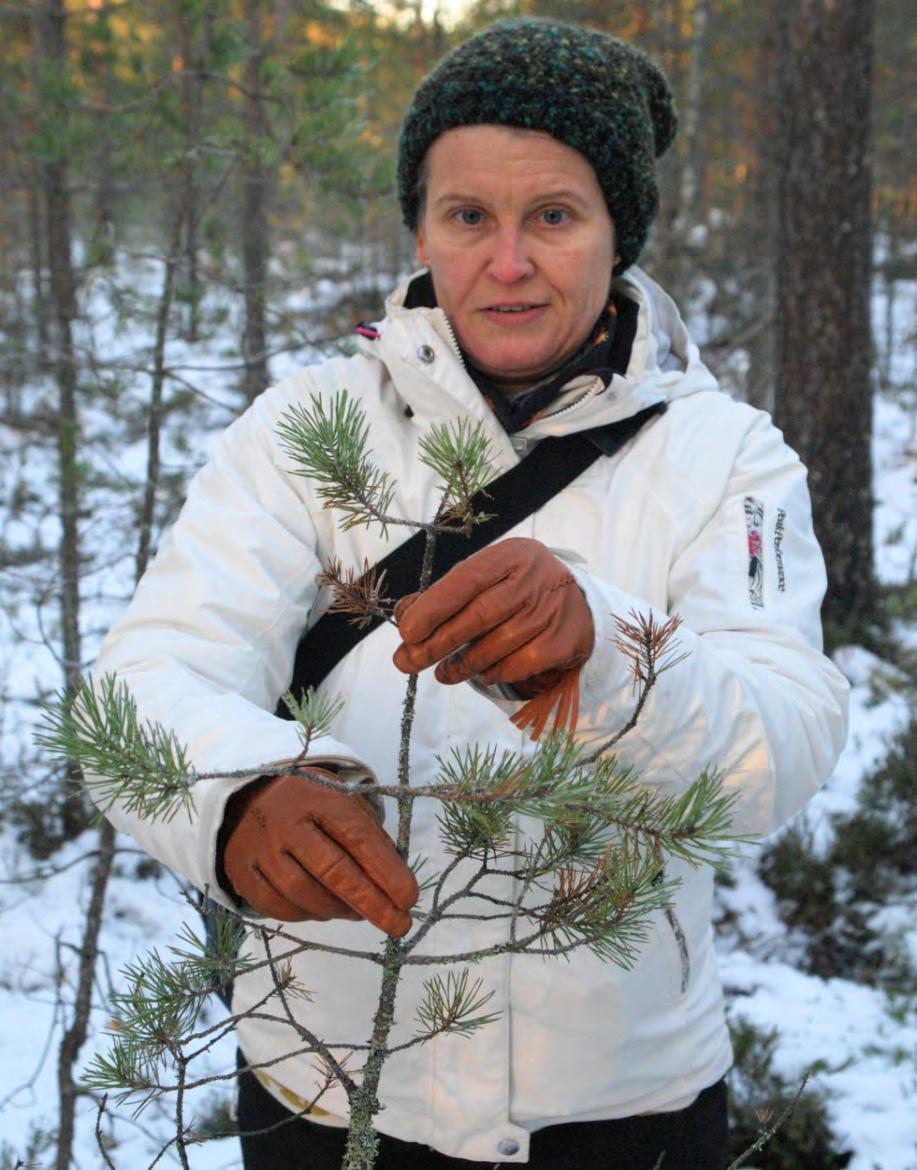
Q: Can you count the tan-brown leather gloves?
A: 2